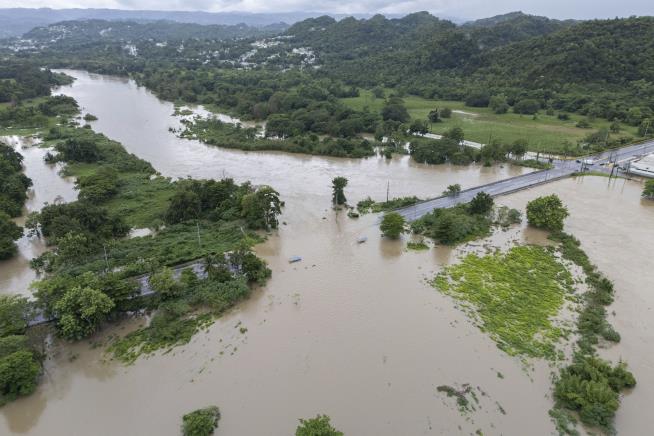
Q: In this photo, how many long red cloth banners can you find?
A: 0